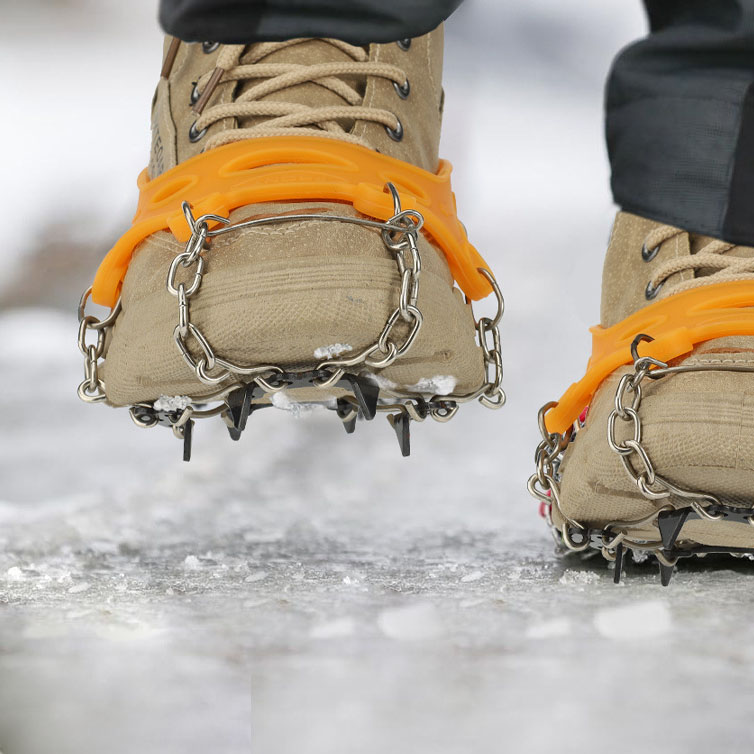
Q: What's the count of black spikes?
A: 9